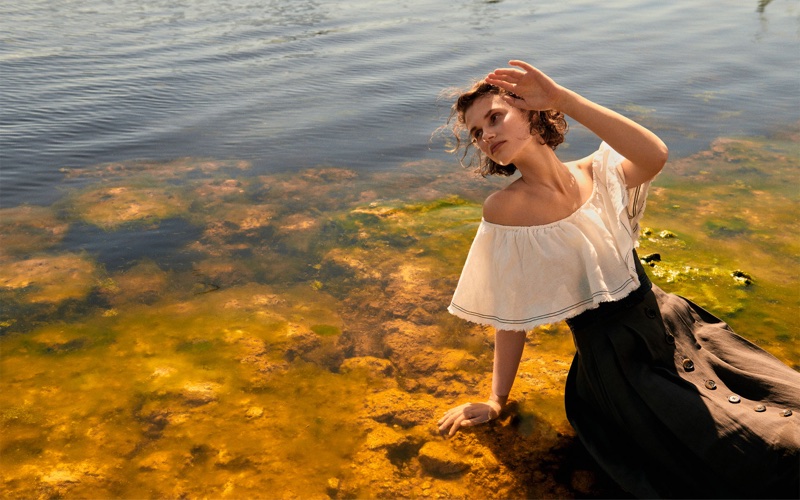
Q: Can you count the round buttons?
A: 7